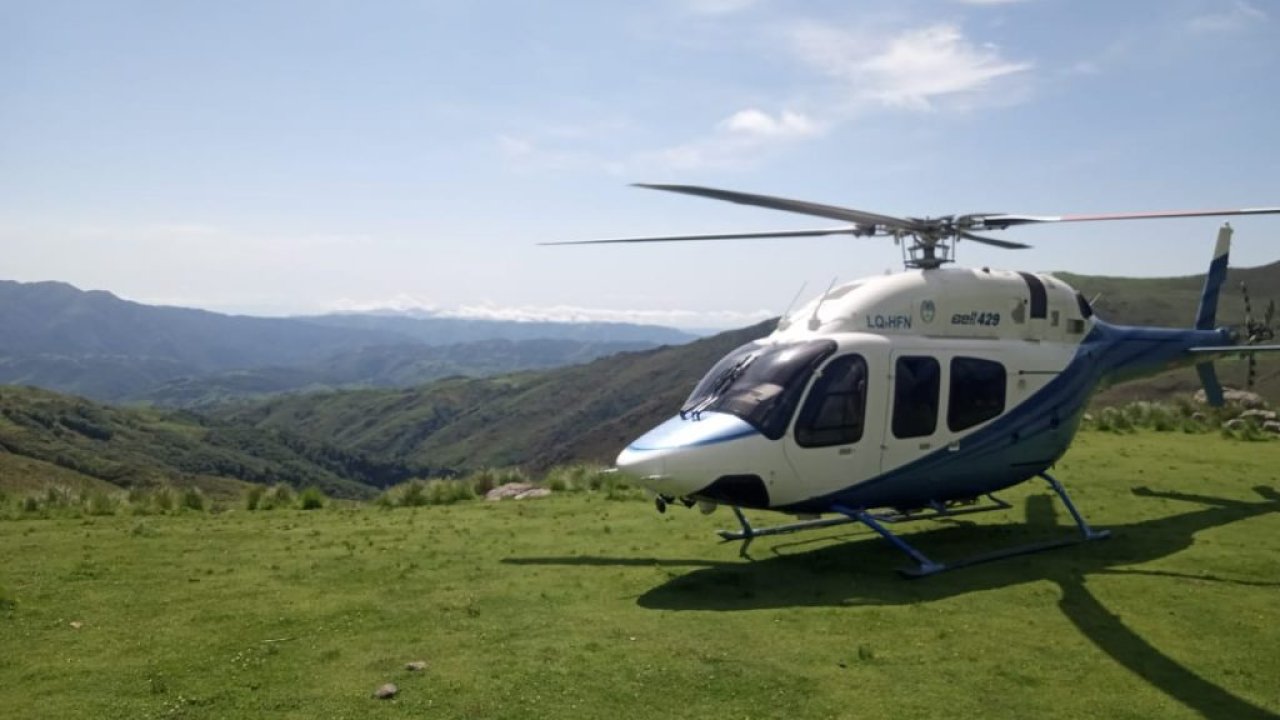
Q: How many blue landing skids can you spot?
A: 2